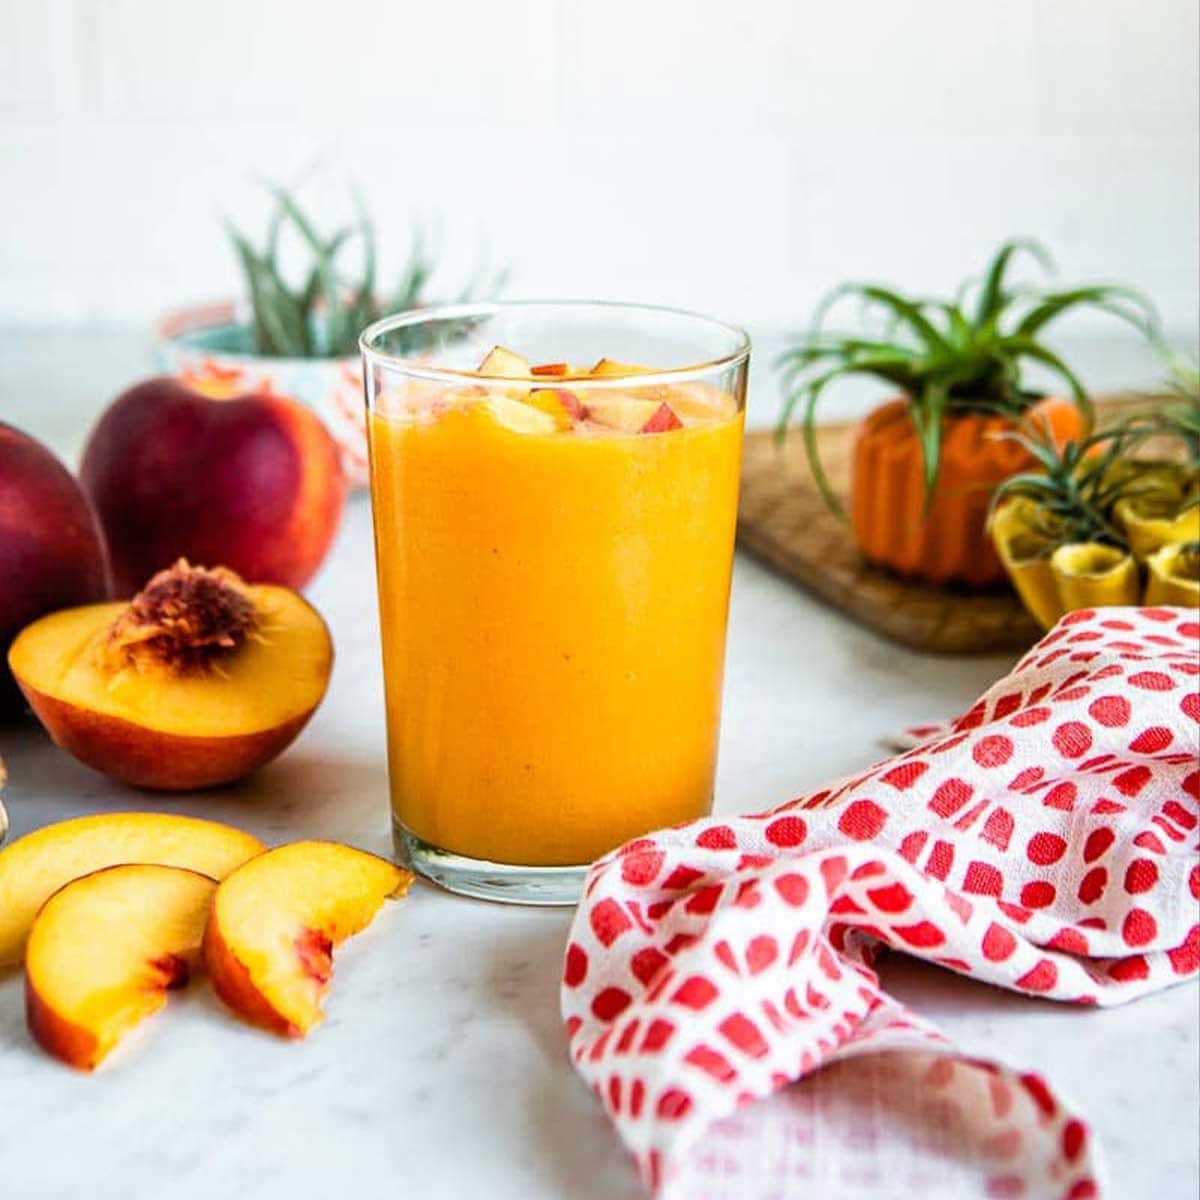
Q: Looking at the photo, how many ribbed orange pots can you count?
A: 1